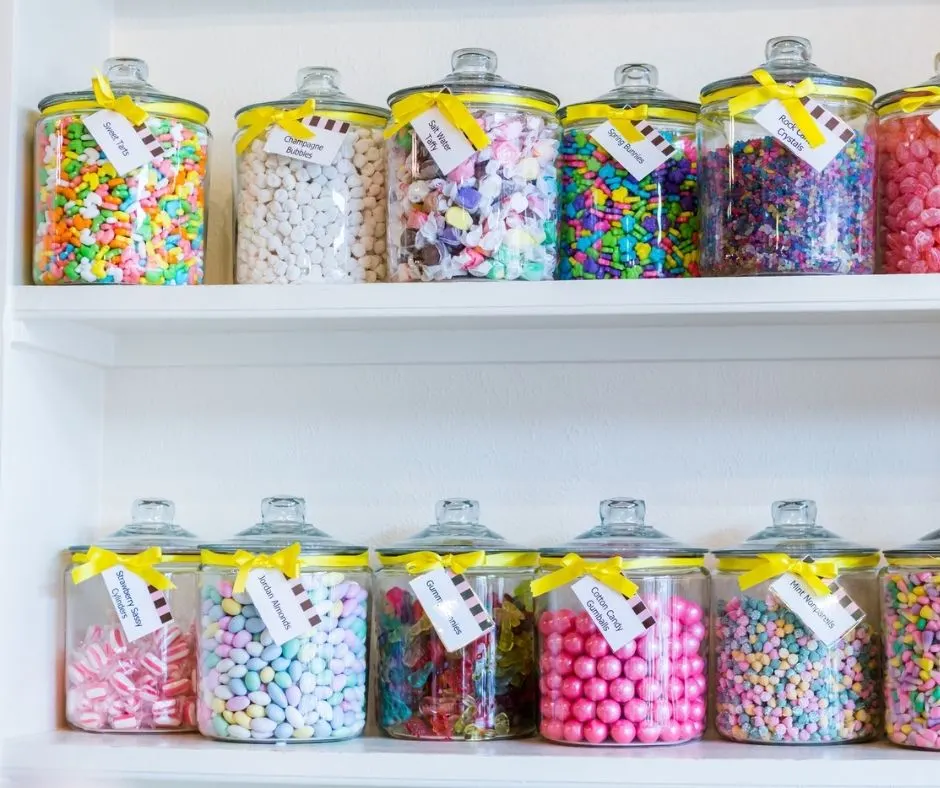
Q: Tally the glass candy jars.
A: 12